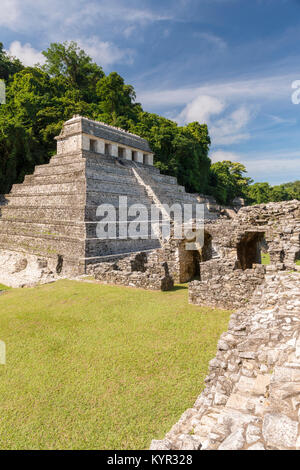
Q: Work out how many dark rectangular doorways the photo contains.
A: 5